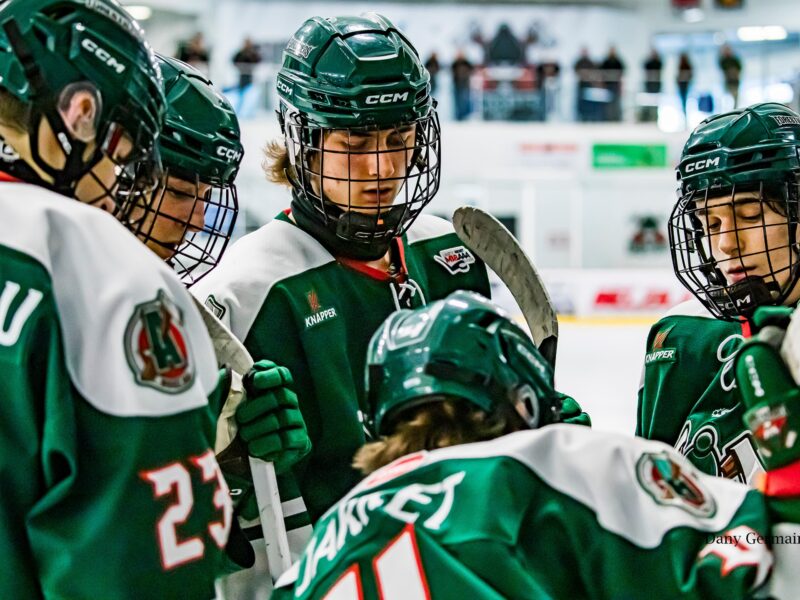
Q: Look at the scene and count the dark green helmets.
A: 5